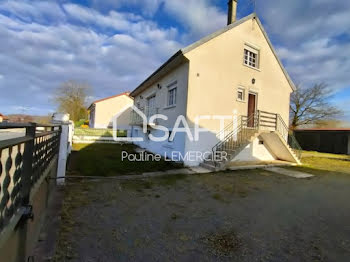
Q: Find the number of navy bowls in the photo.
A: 0